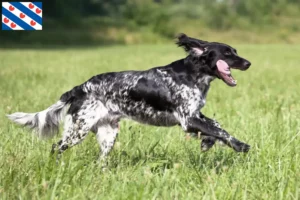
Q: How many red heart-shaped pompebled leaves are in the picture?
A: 7